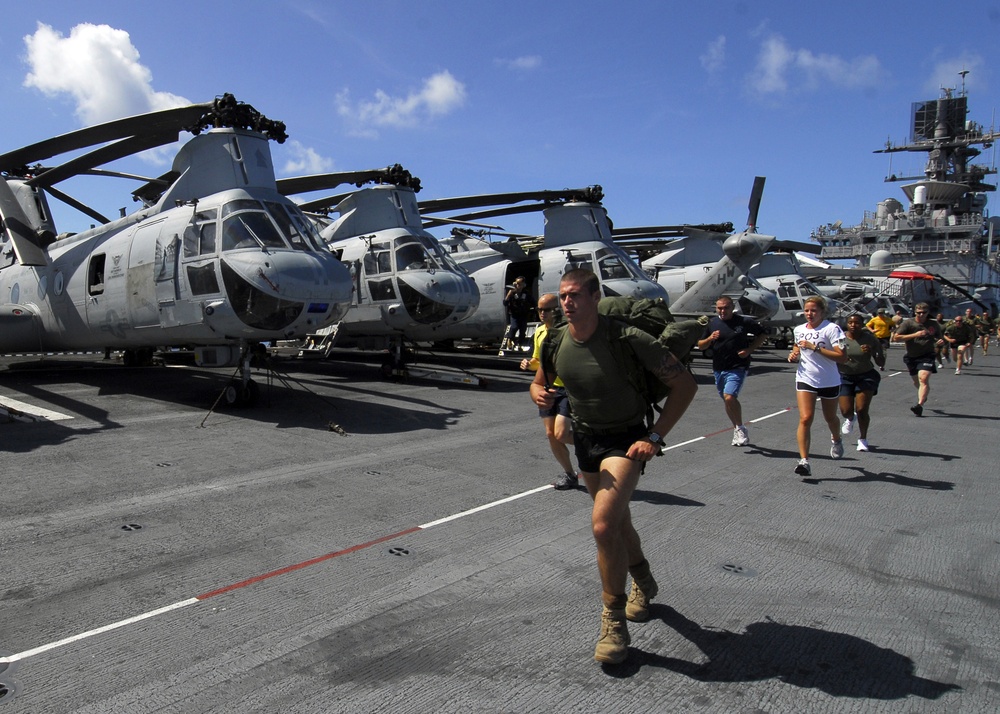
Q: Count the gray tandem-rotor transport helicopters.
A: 5